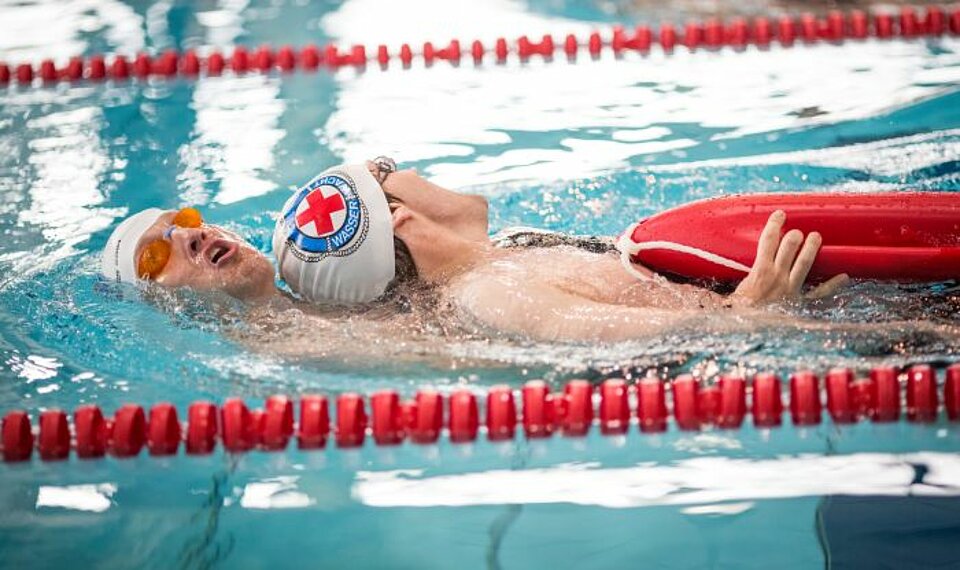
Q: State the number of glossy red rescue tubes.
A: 1